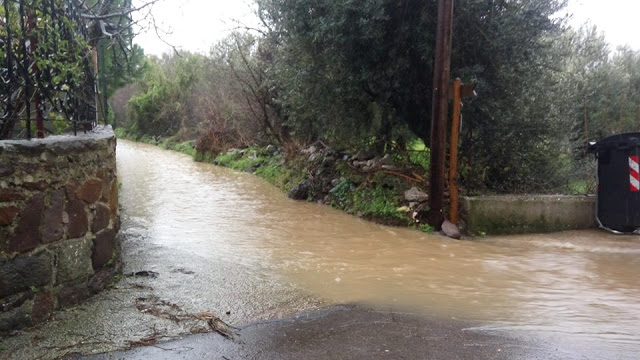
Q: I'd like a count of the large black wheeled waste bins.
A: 1